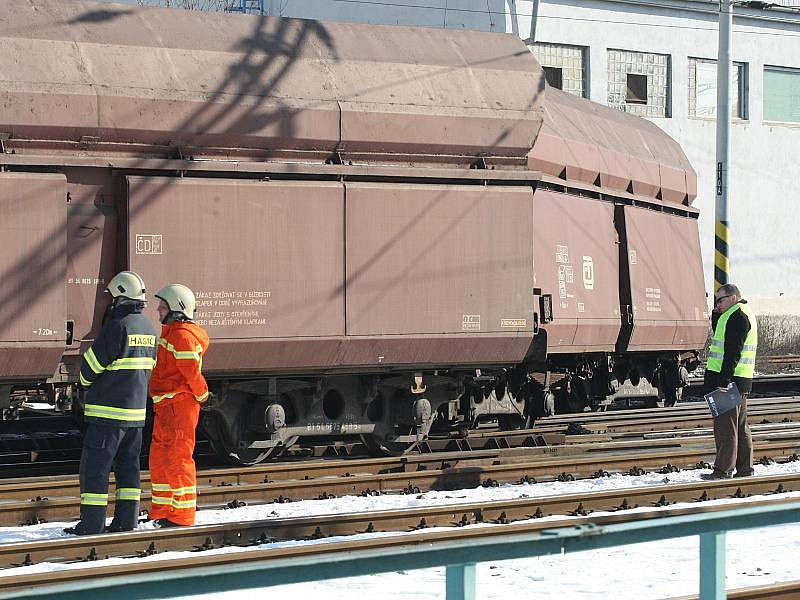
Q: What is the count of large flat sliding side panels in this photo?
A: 5